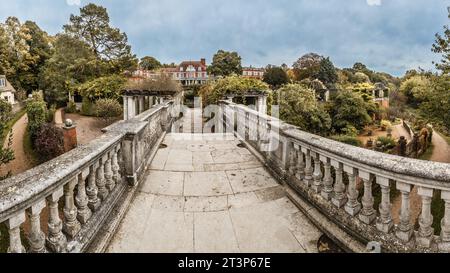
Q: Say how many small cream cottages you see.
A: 1